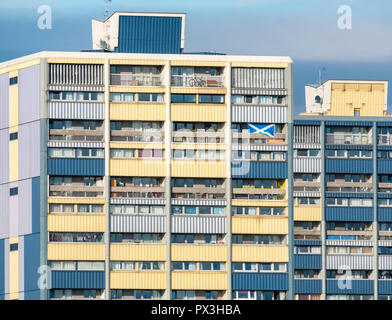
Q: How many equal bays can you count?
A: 4